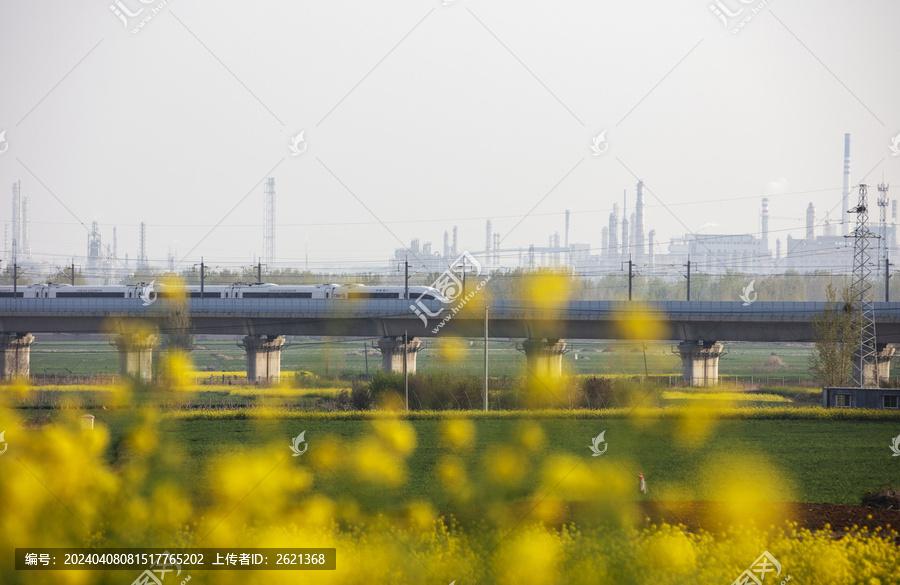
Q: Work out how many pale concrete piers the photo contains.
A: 7